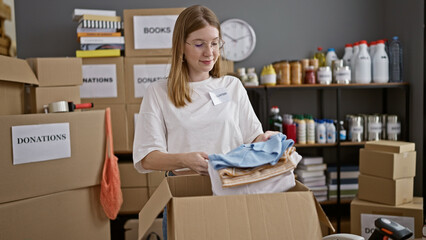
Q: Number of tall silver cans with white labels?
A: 3